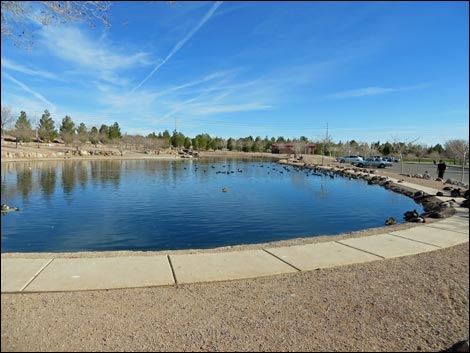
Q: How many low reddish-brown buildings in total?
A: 1